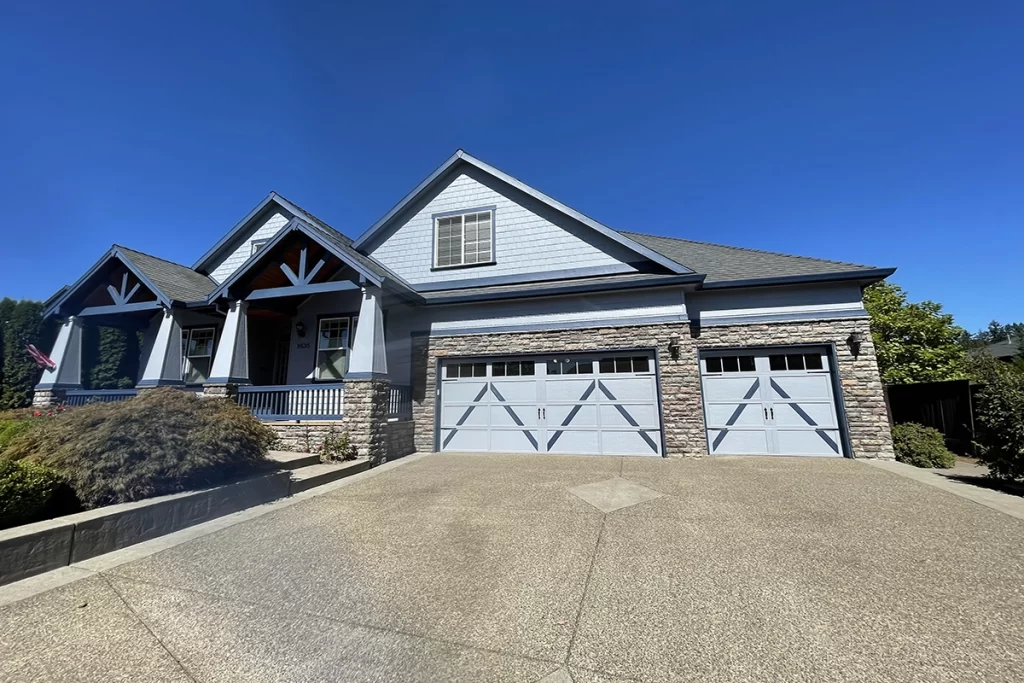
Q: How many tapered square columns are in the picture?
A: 4